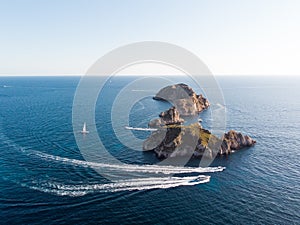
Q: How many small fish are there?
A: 0